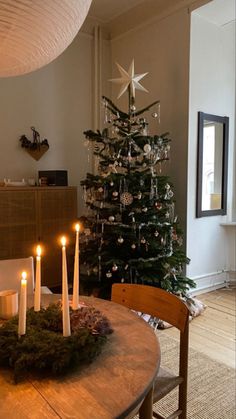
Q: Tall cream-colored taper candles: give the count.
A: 4